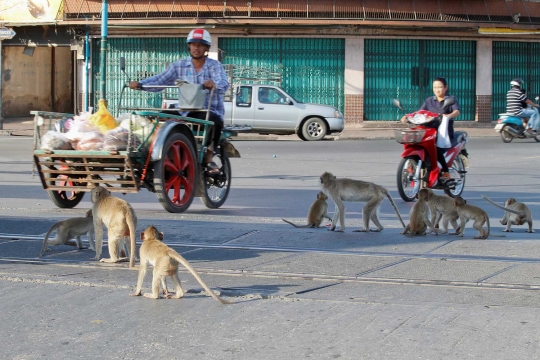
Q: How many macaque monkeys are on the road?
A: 9